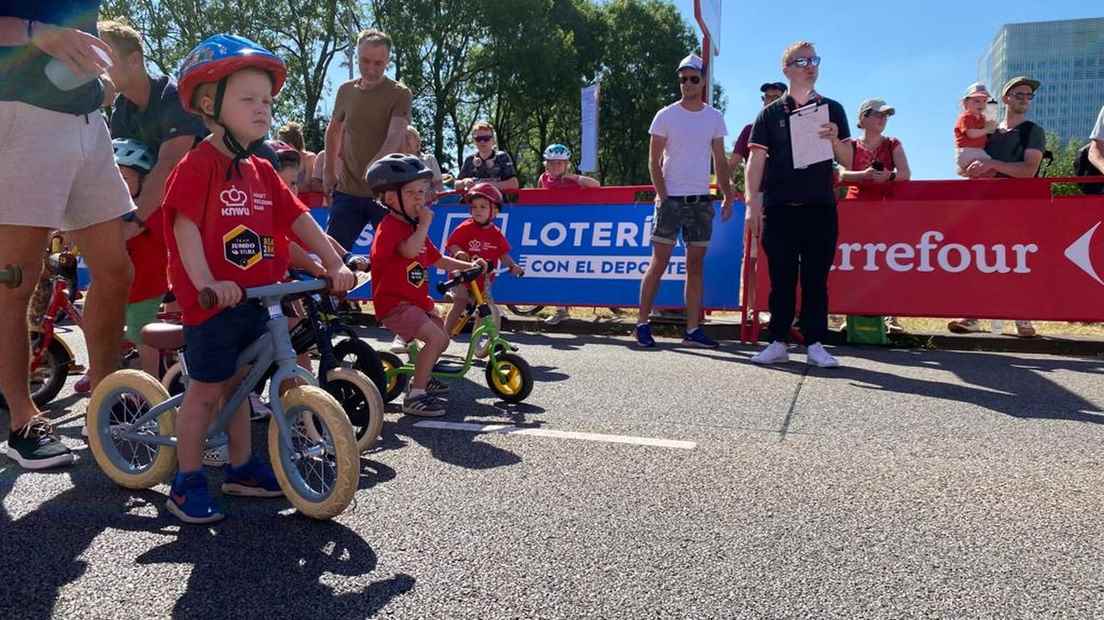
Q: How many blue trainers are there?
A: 4